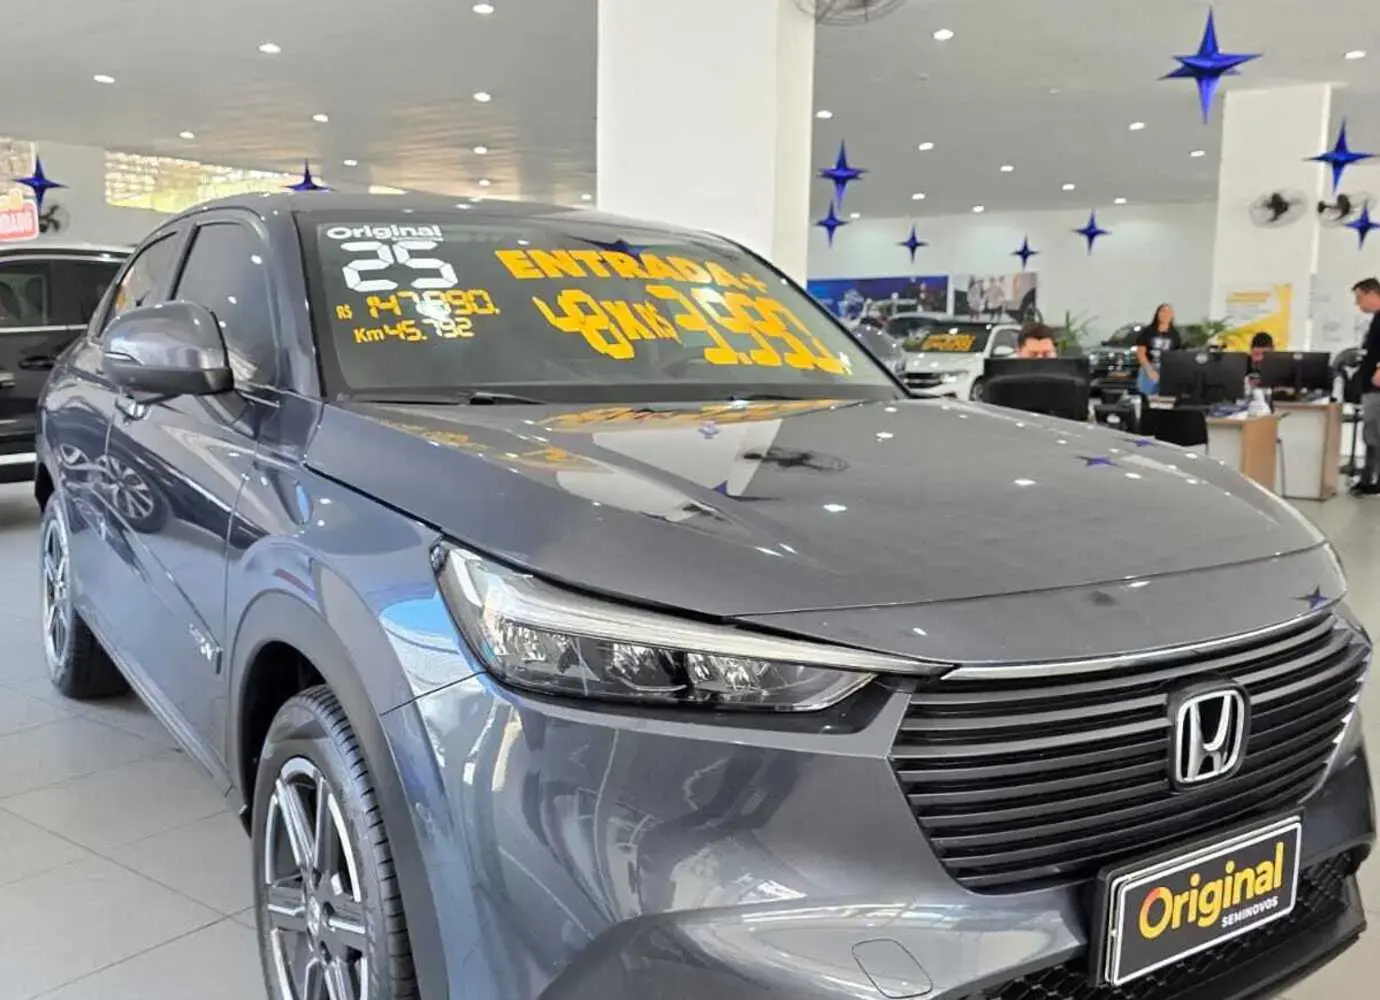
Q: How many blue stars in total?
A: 10